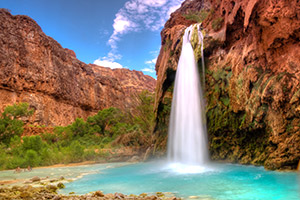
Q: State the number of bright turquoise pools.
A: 1